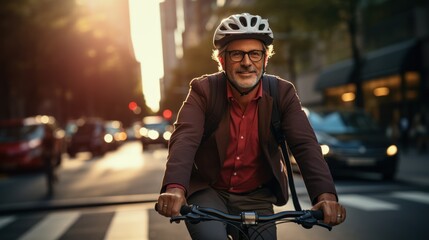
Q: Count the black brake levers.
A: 2